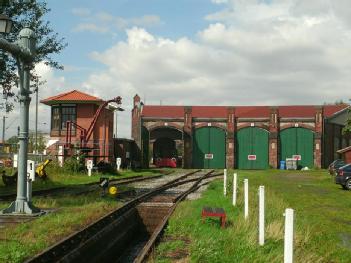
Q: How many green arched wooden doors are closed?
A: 3